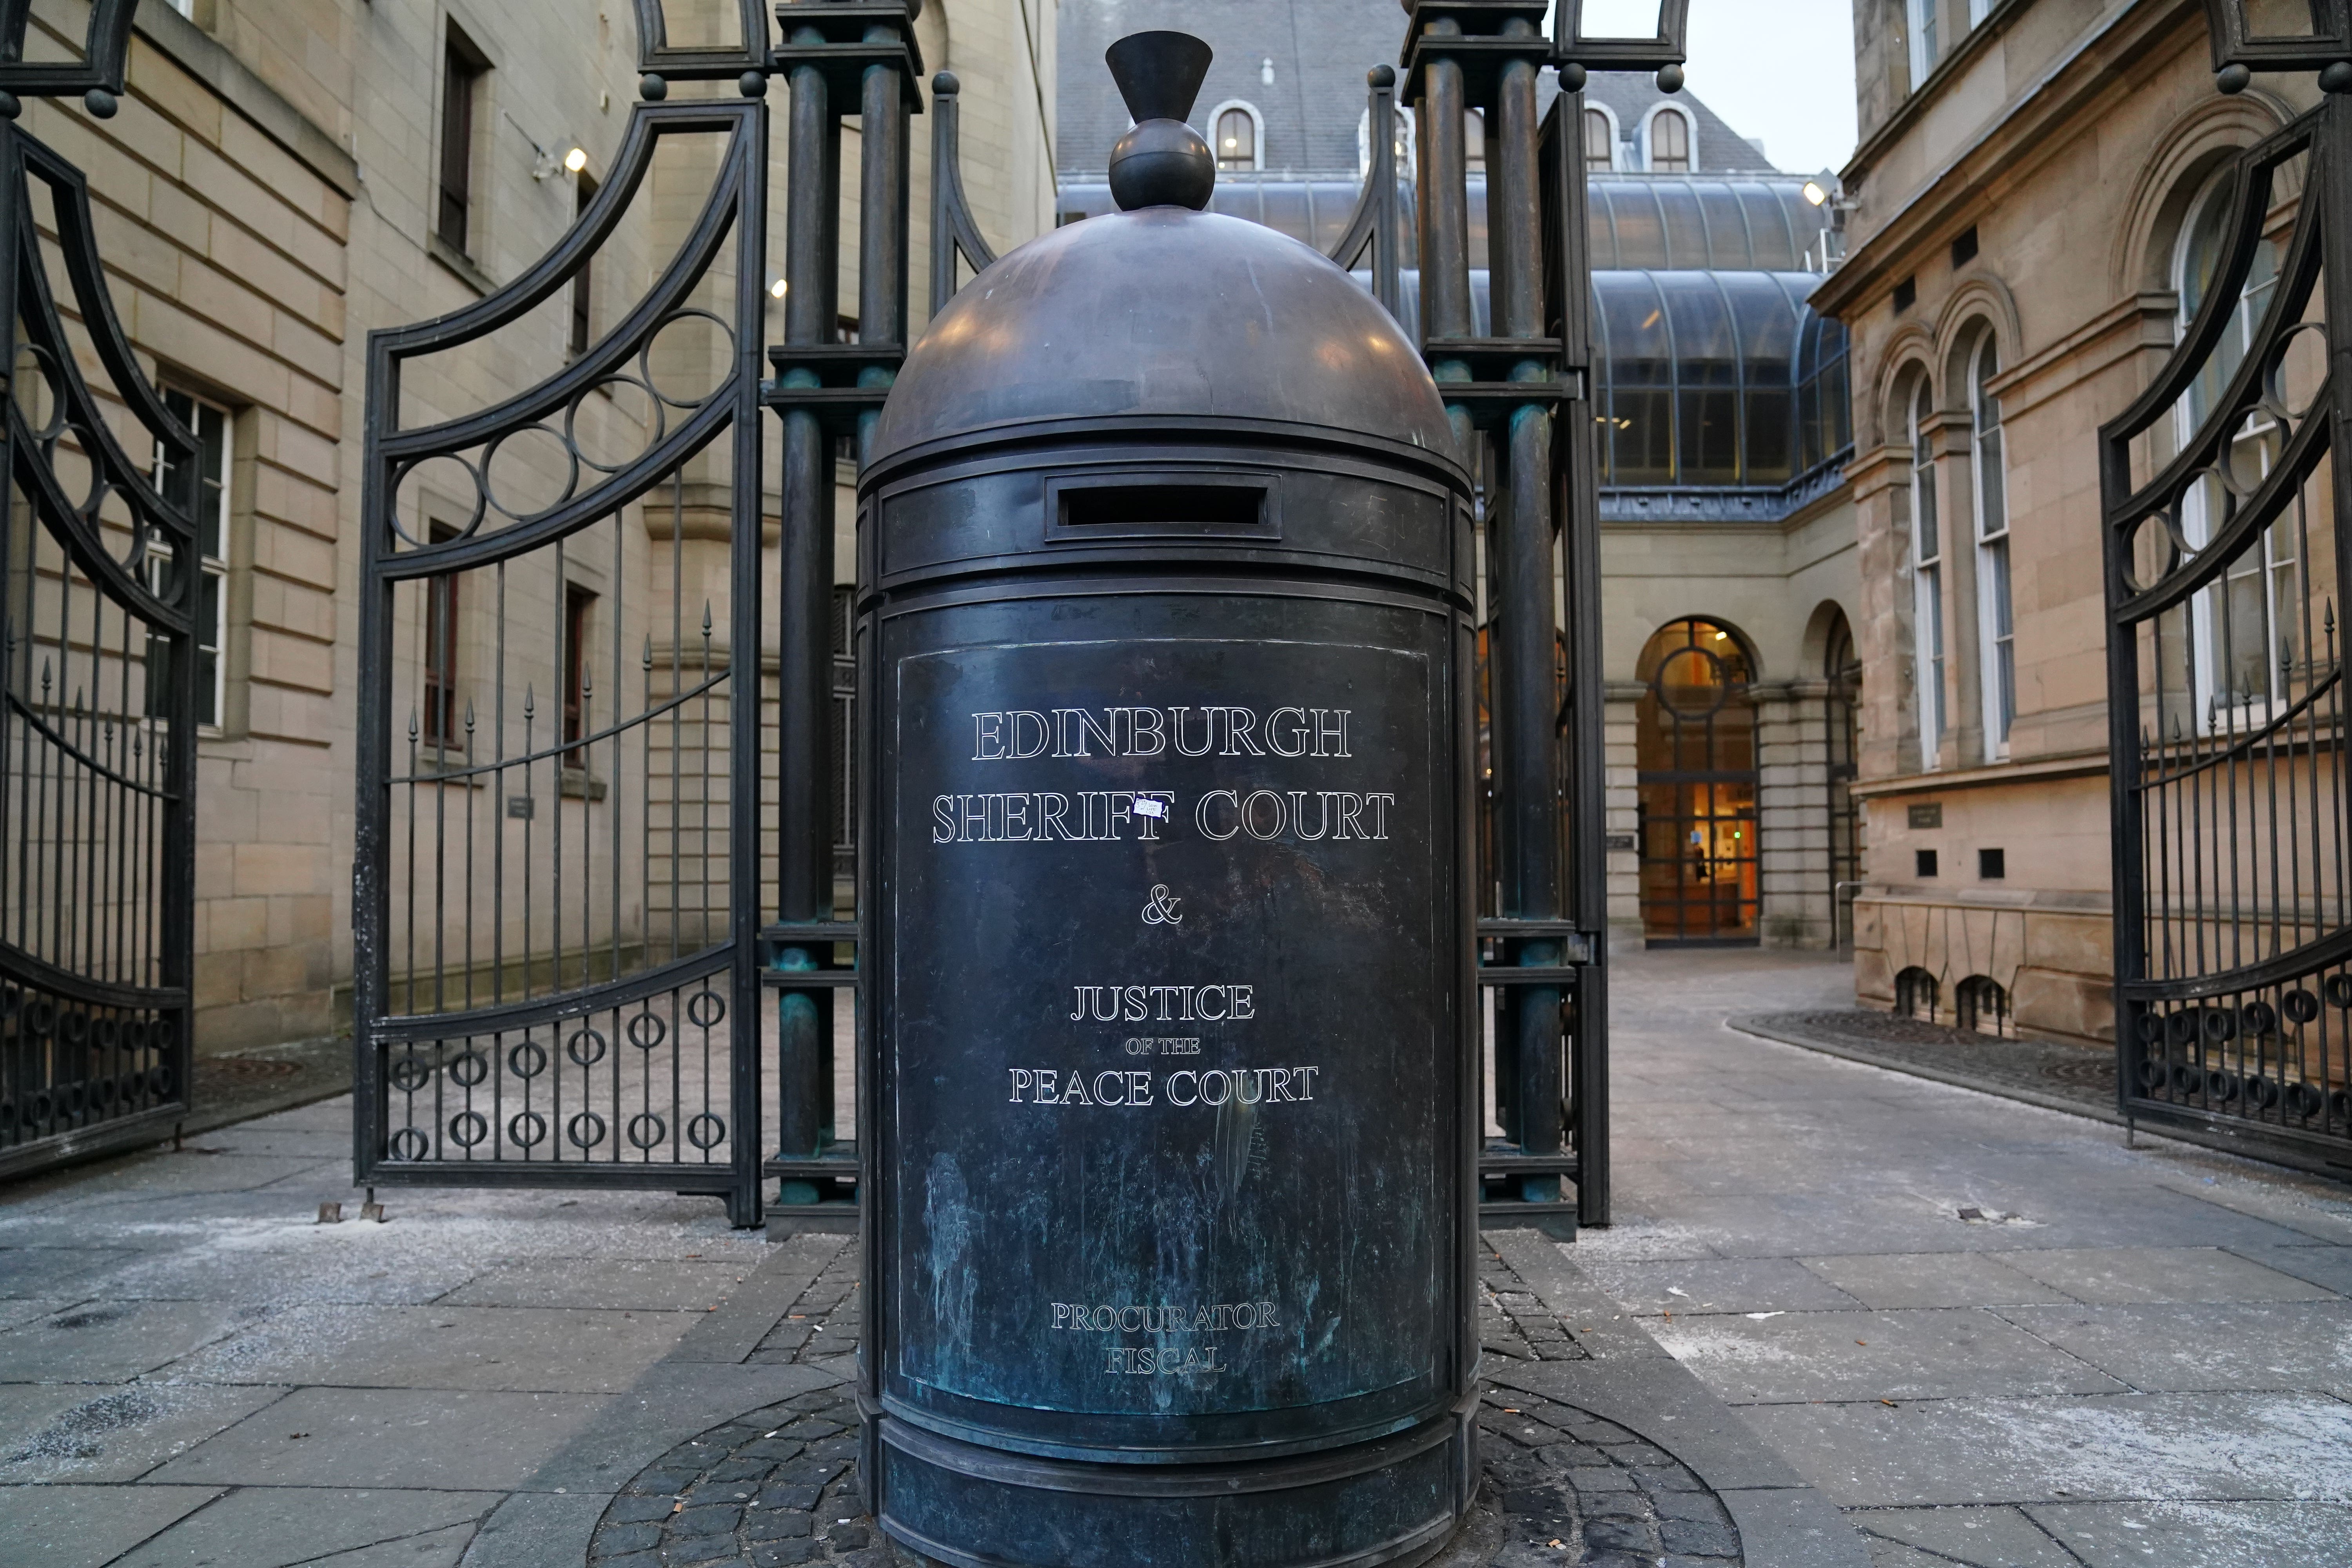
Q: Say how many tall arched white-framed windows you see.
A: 3